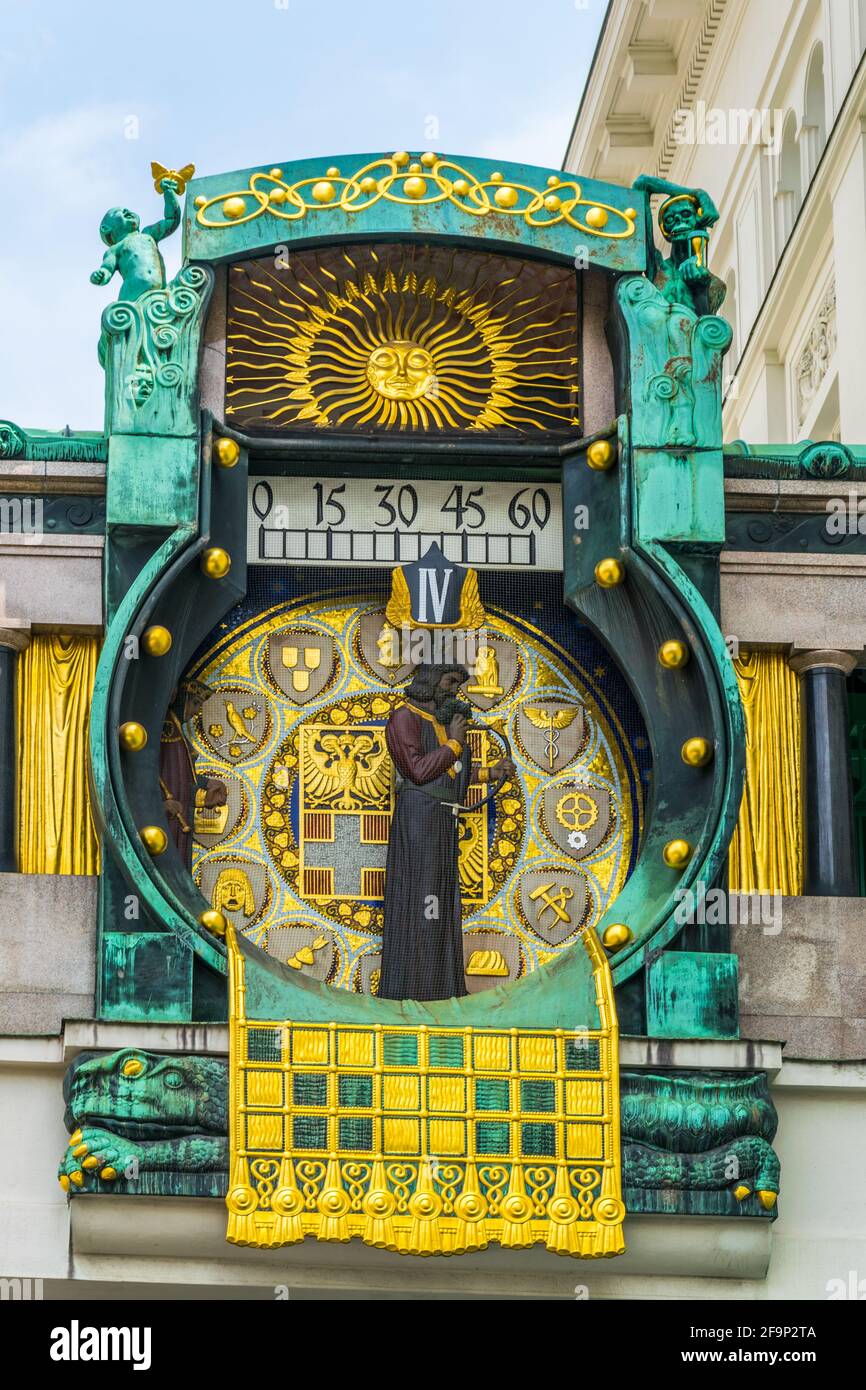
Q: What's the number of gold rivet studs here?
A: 12